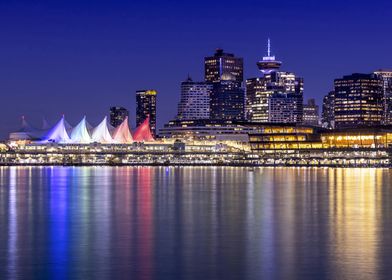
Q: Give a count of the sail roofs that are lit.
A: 5